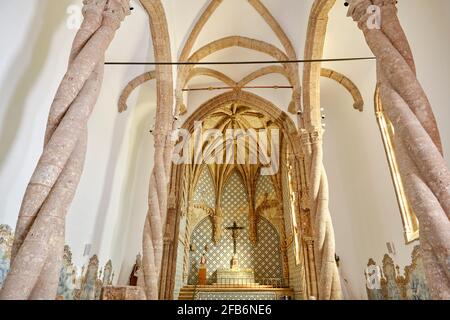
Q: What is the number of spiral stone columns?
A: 4